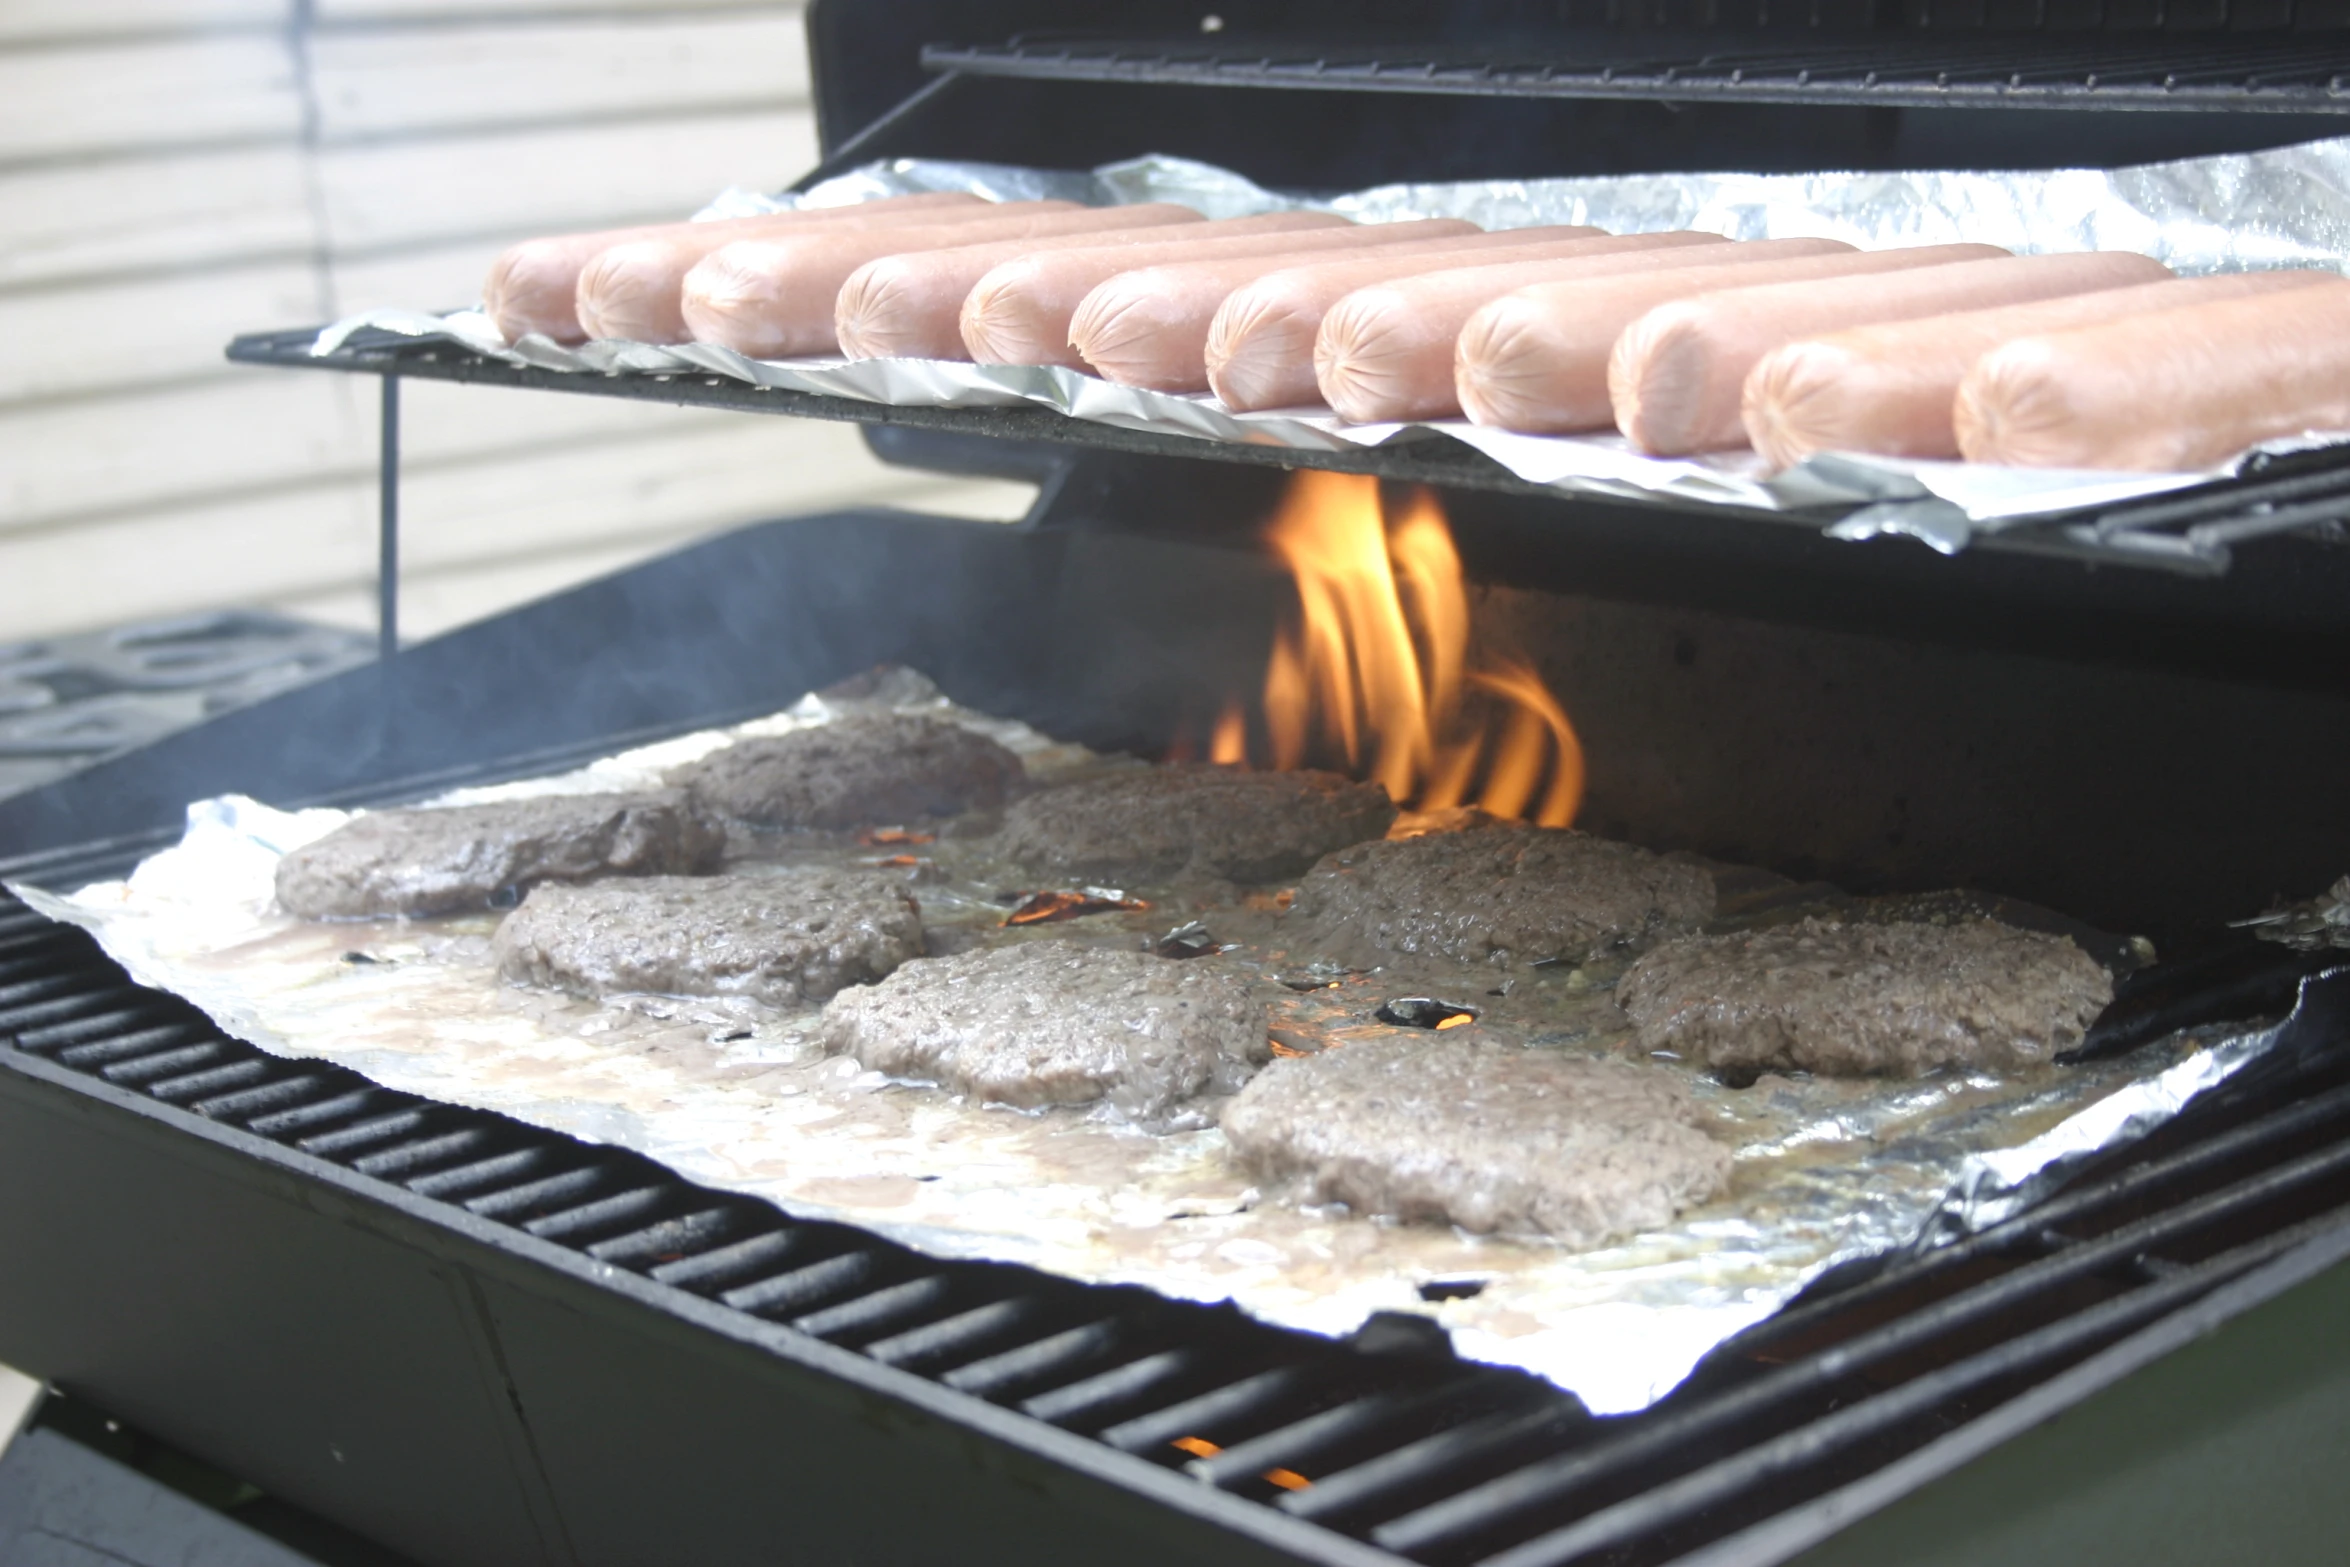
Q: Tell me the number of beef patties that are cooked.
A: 8